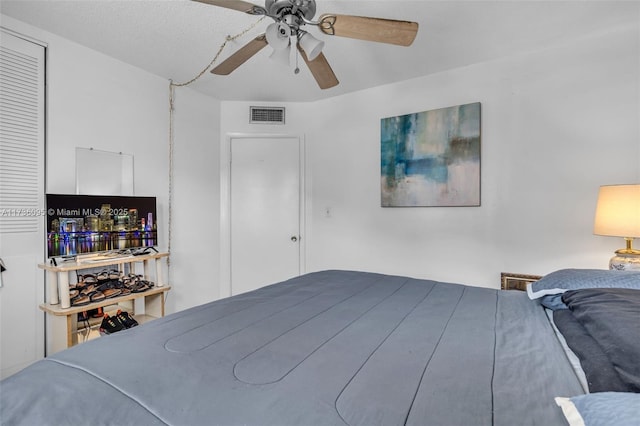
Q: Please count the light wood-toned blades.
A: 4